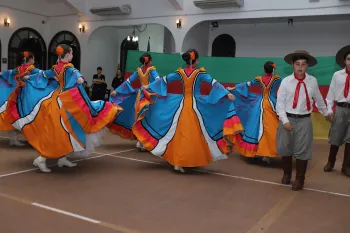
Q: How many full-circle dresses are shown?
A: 5